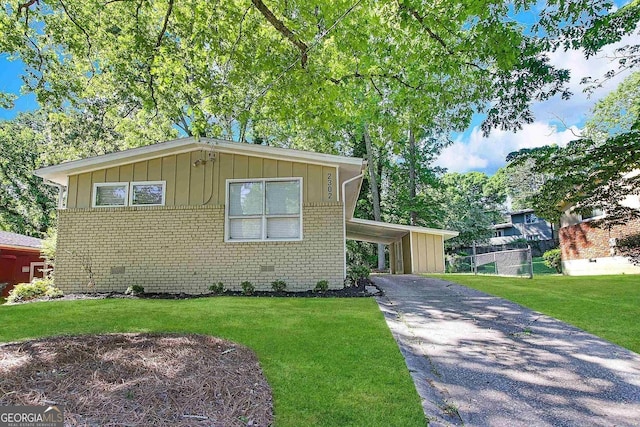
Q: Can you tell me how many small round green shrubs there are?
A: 5